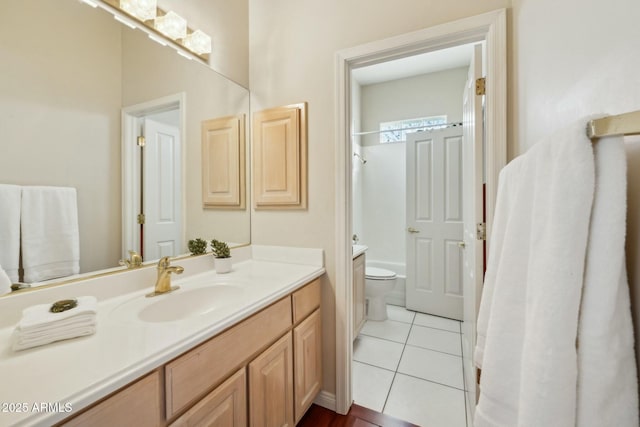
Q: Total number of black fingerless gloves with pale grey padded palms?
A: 0